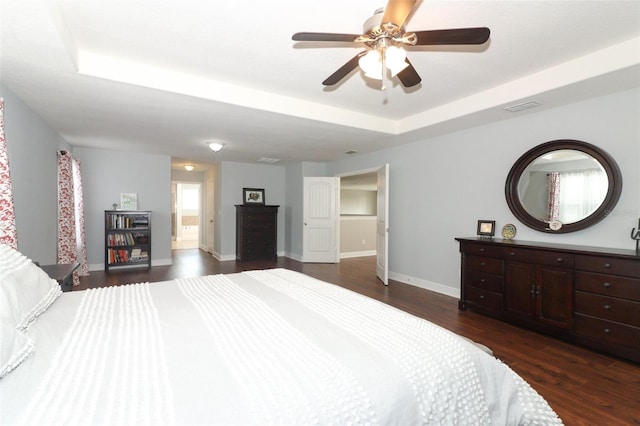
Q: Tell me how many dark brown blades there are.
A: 4